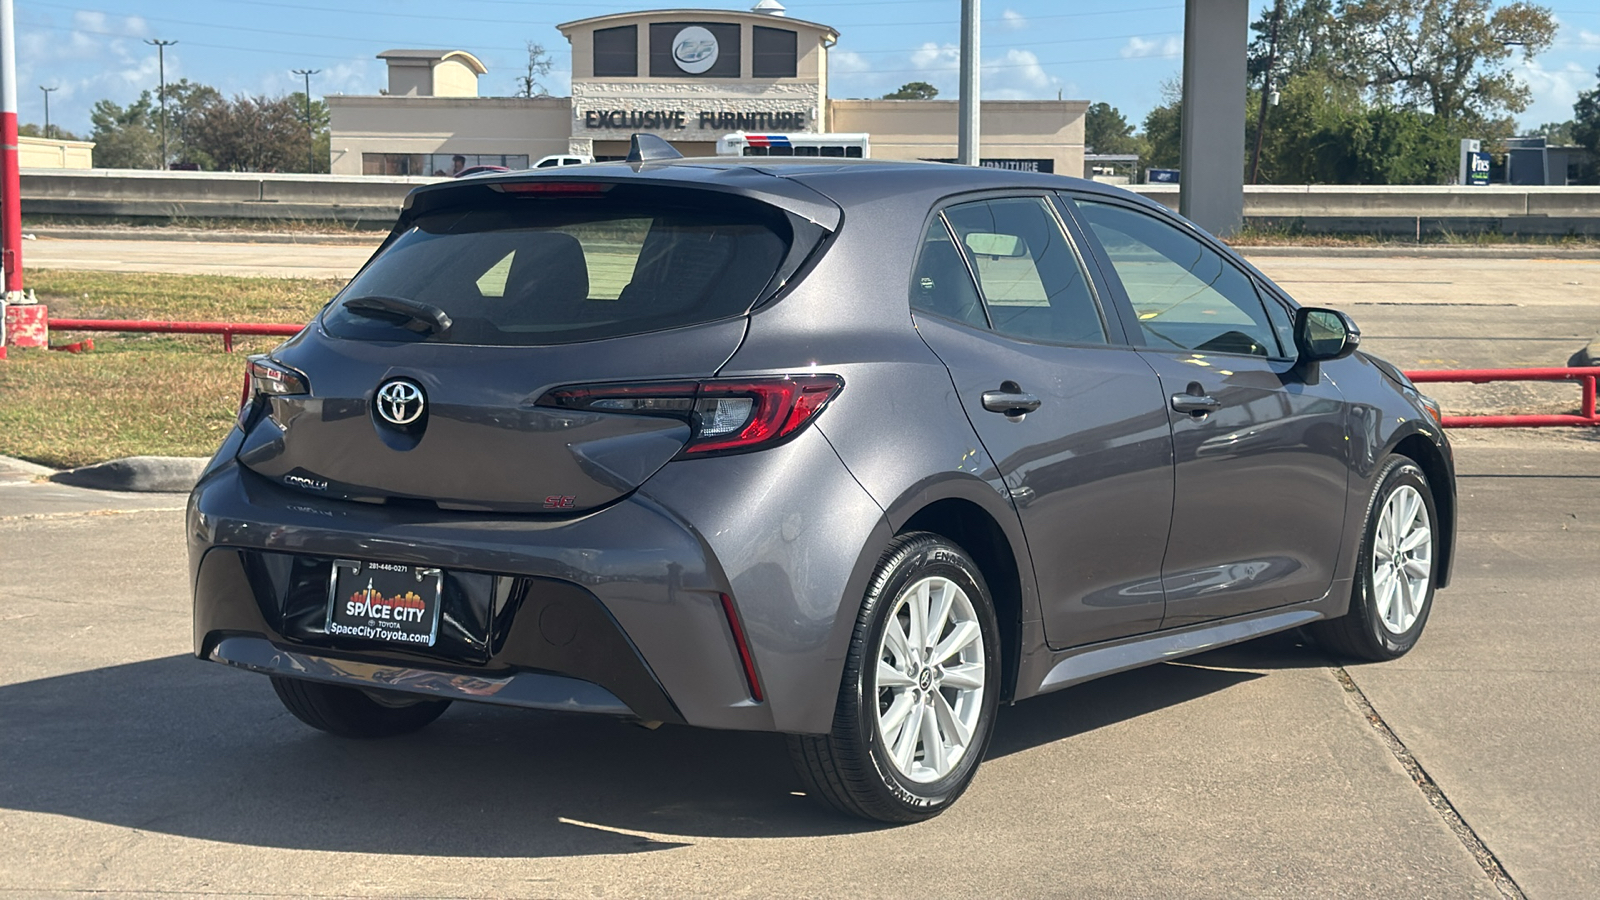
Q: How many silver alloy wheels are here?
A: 2